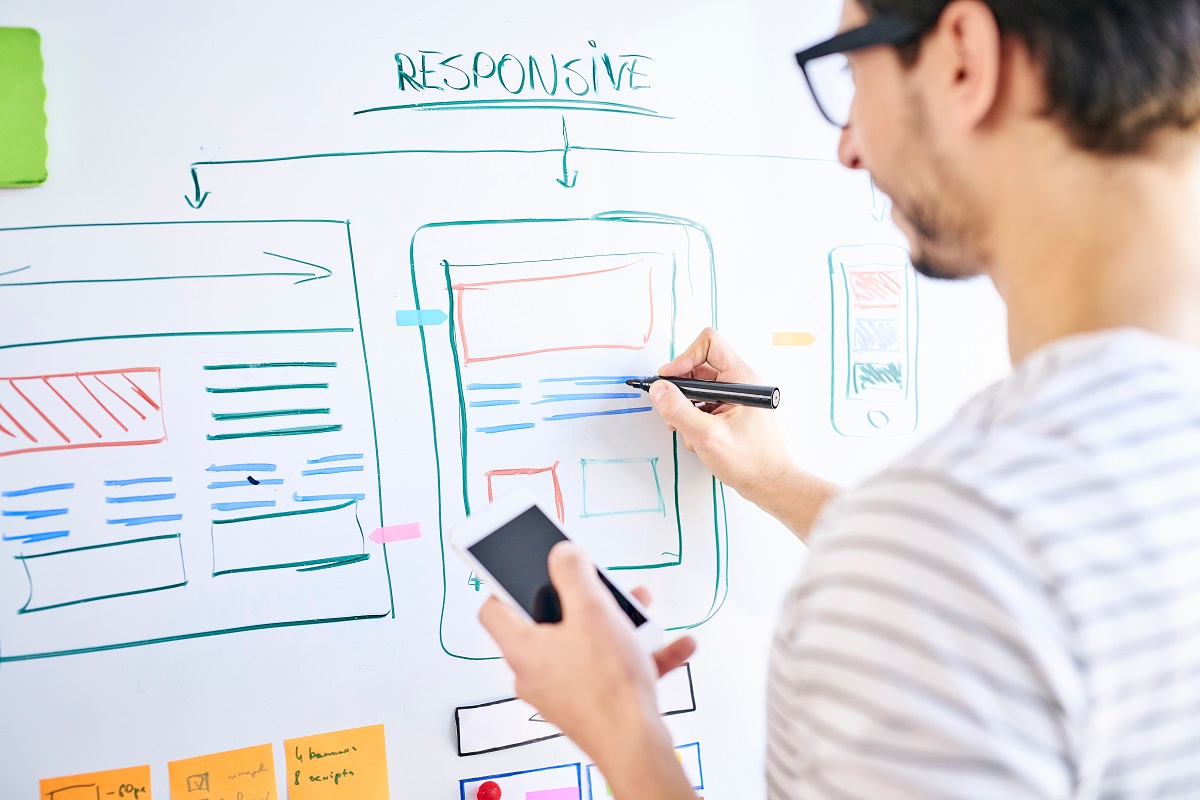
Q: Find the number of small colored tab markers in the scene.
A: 3